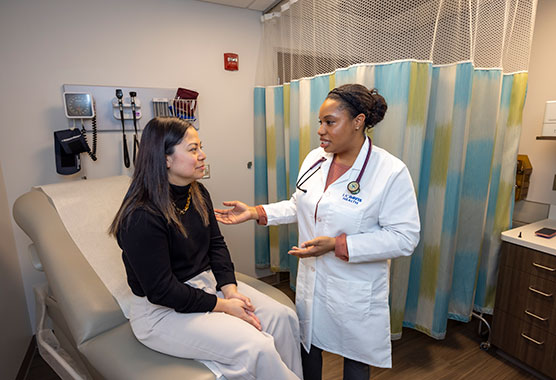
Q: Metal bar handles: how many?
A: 4